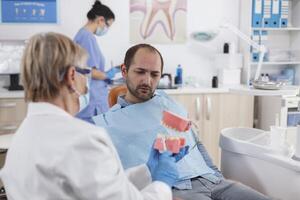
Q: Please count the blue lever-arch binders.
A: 6